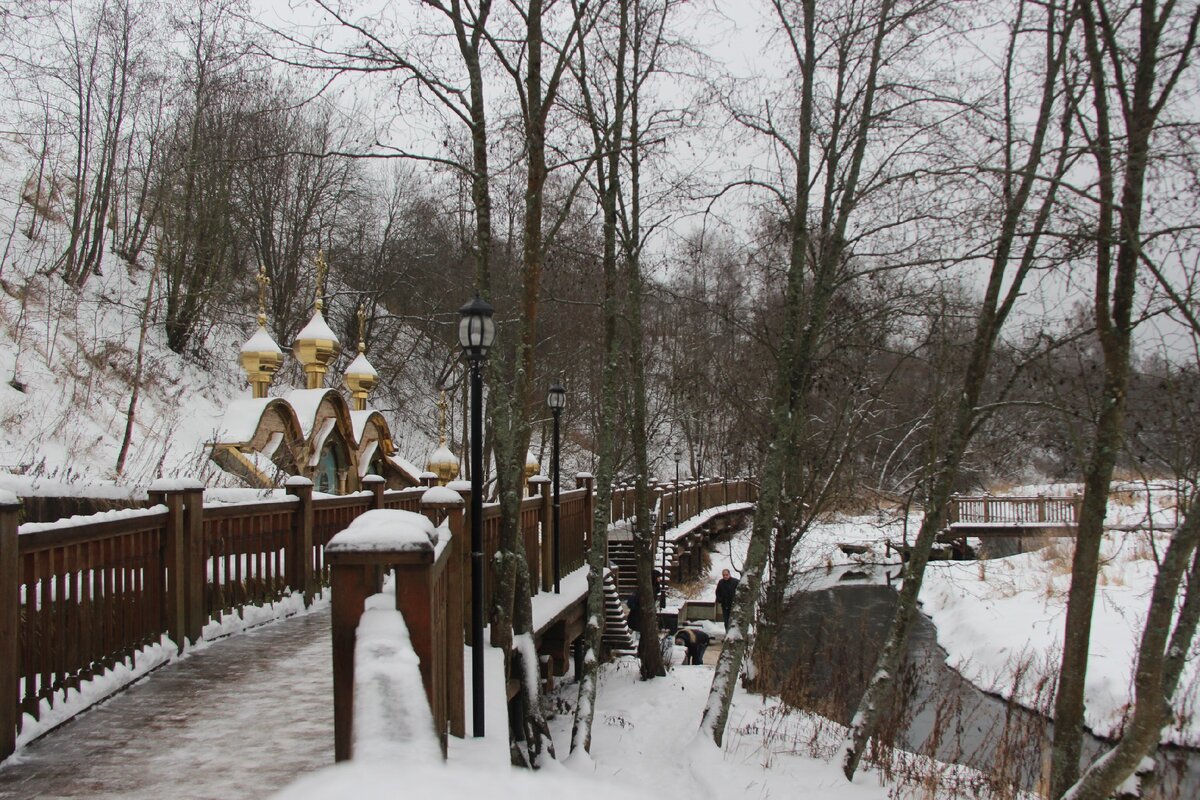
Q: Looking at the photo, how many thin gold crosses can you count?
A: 4